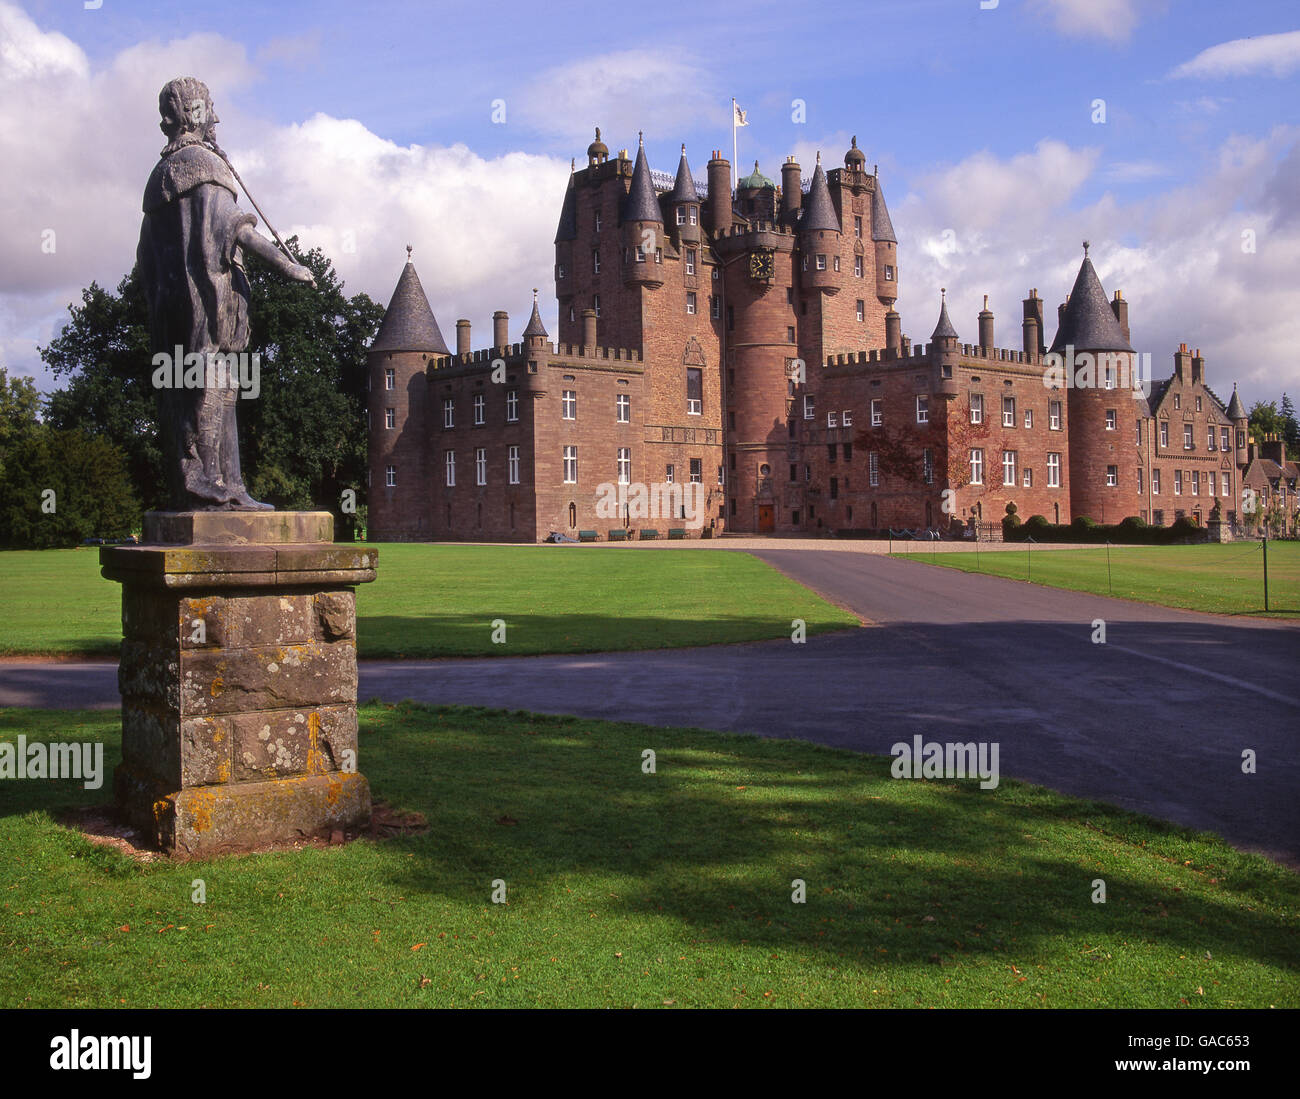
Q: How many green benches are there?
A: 4